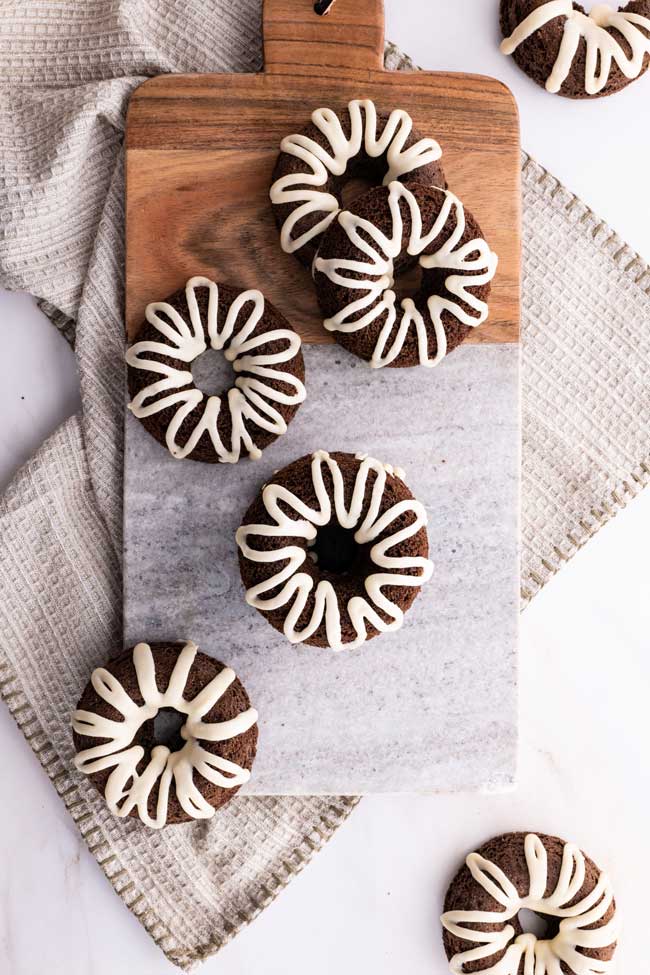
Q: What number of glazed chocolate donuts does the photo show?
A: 7